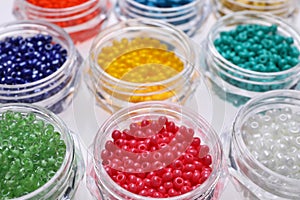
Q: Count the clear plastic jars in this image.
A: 9